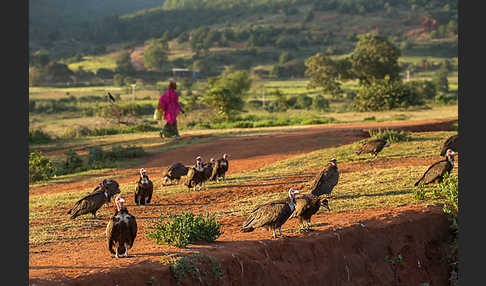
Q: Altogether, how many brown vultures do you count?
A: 14